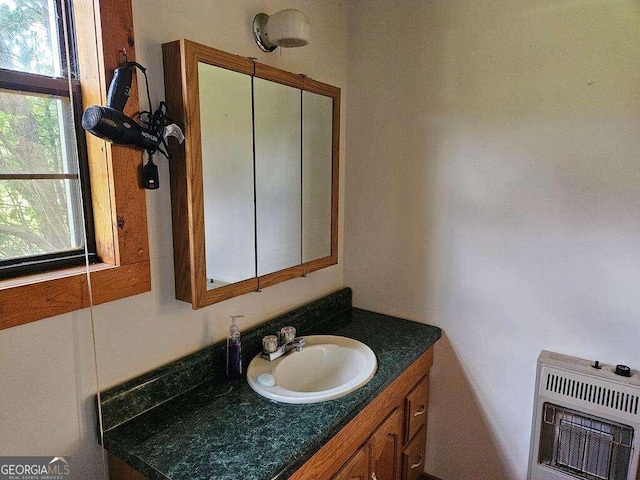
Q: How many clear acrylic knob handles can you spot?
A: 2